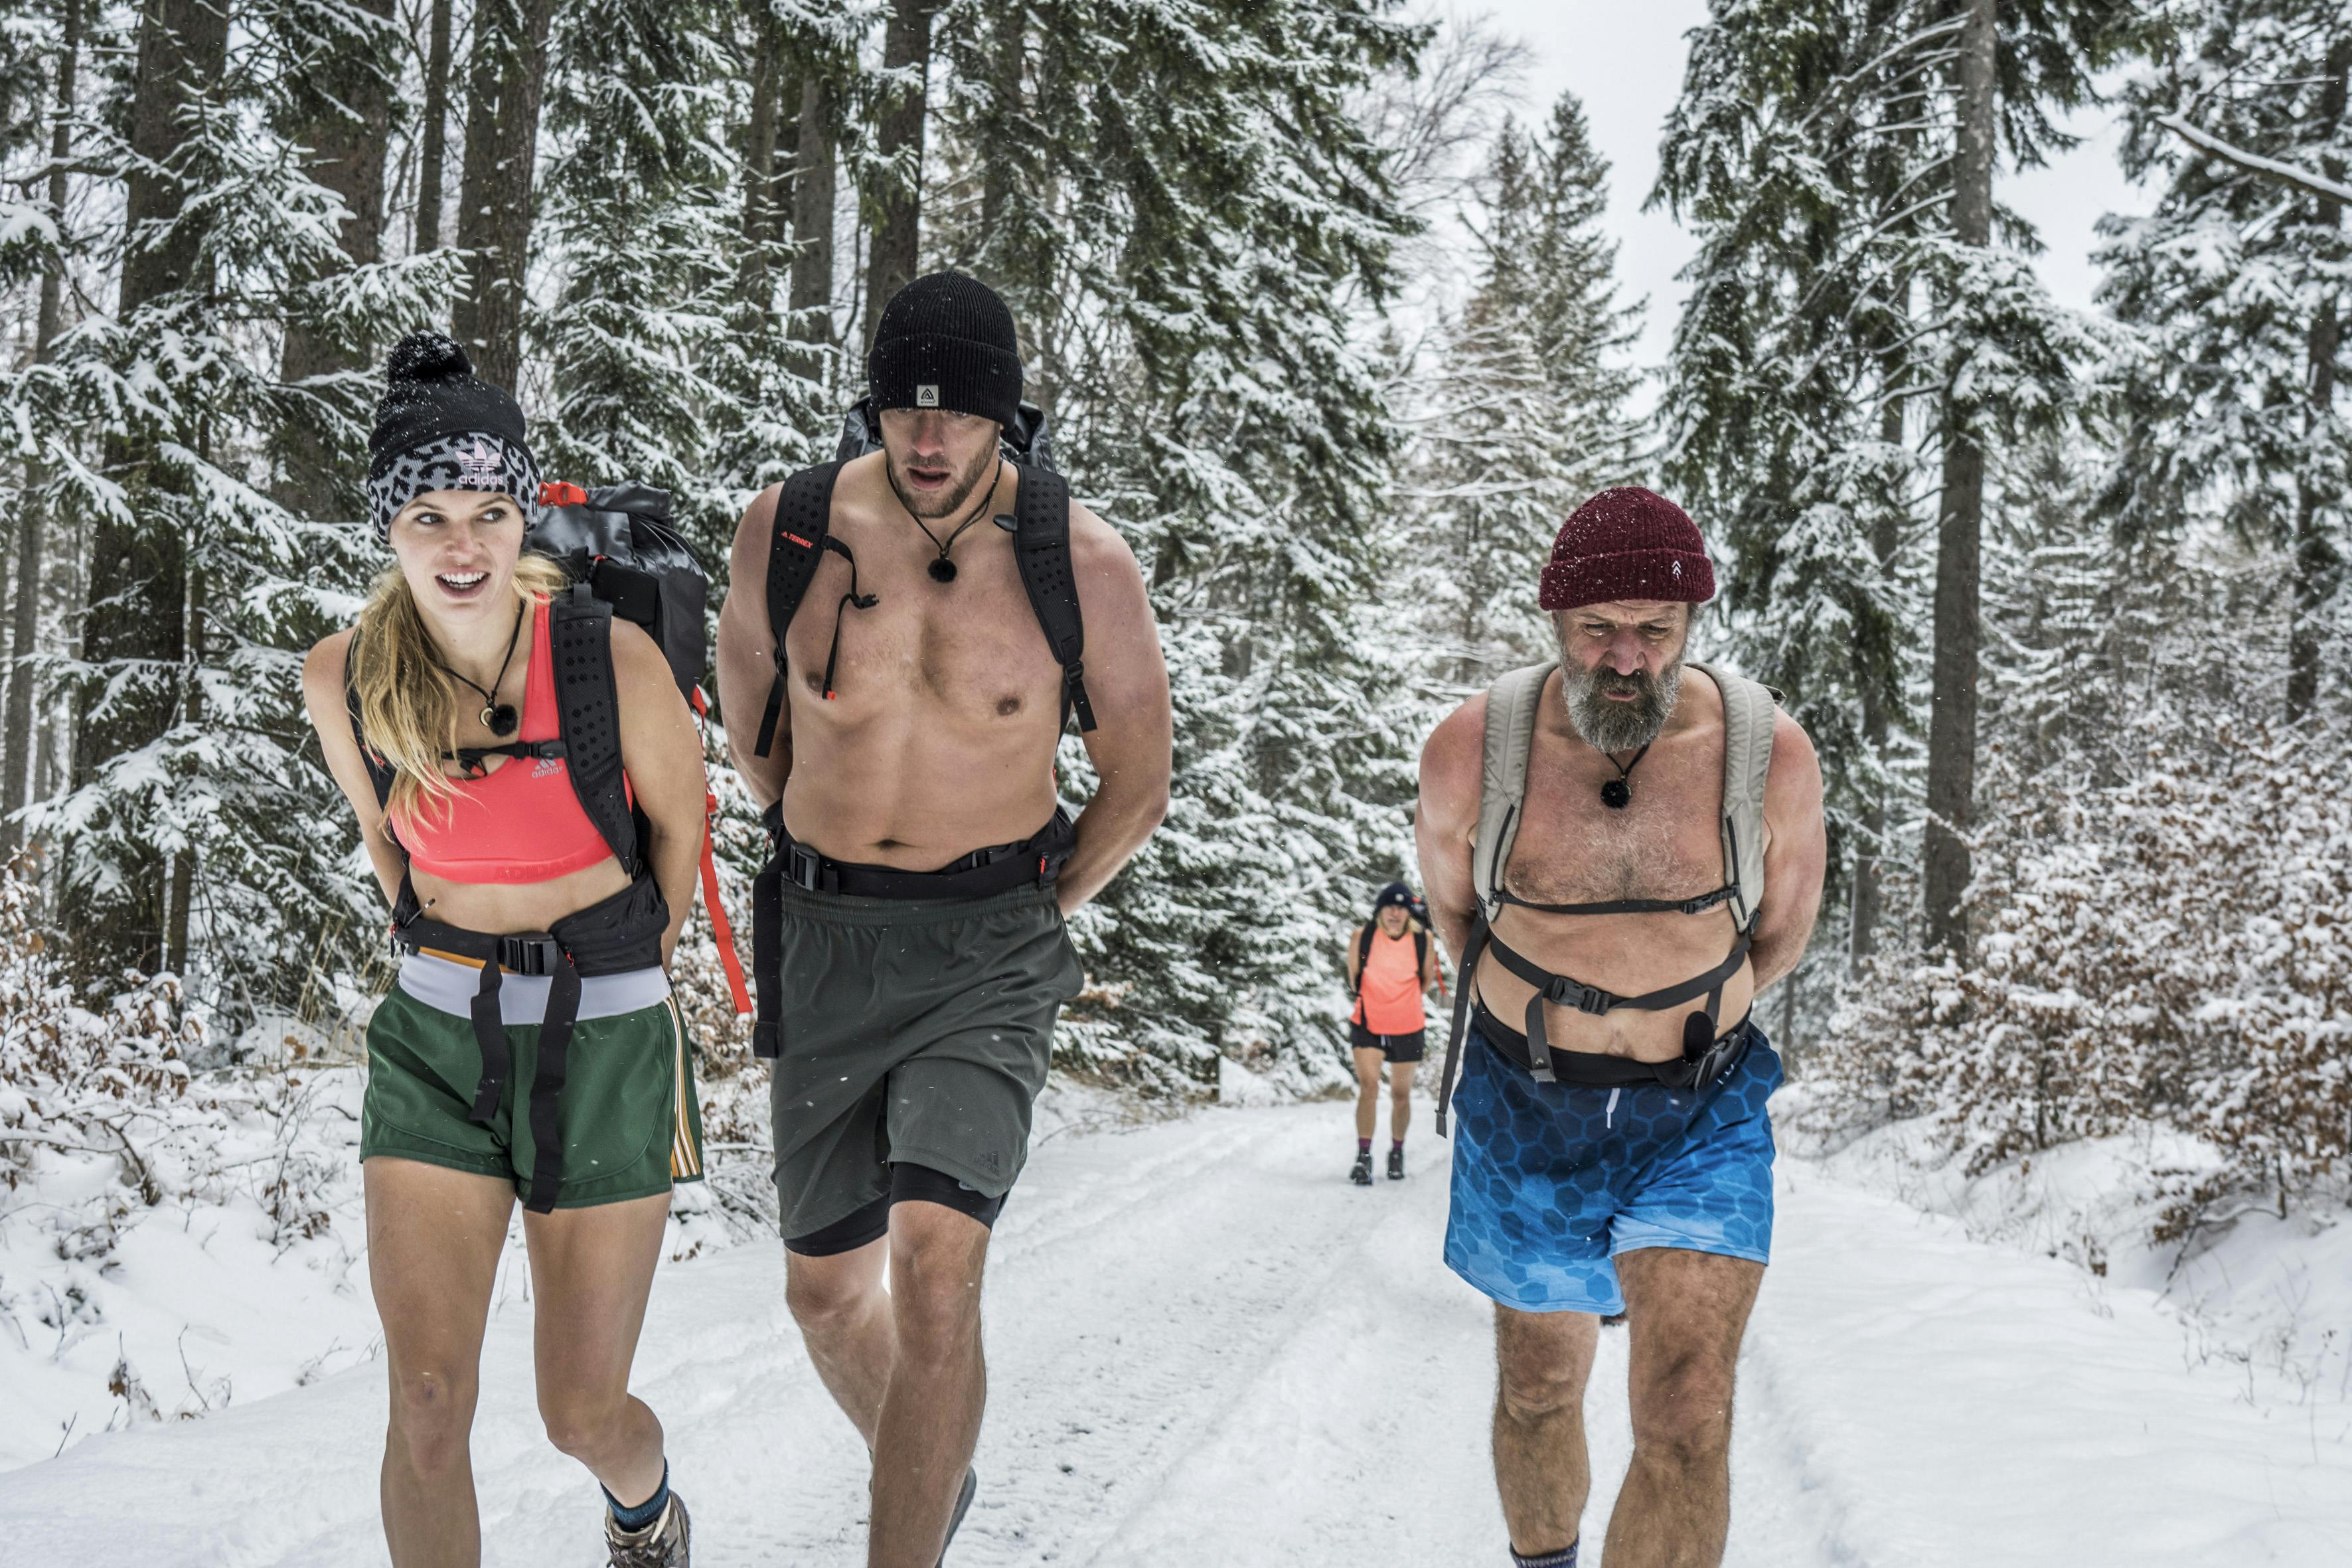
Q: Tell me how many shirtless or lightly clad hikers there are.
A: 4